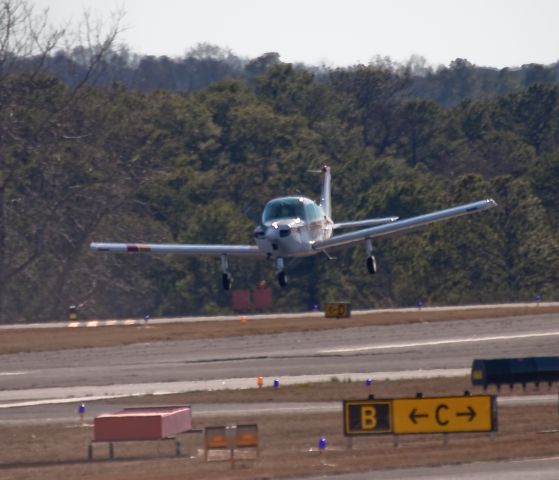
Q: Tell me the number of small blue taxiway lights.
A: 8